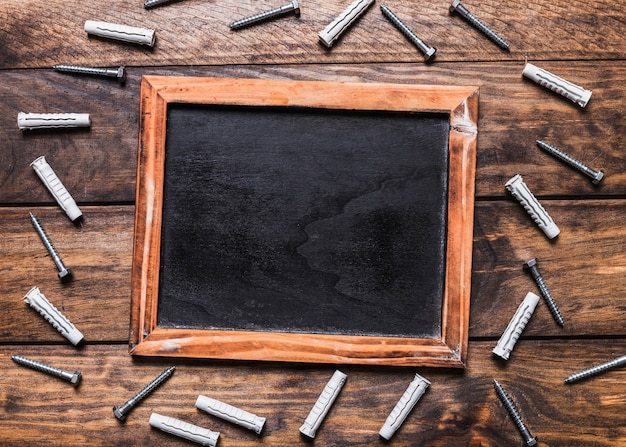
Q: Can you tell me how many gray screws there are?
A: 12